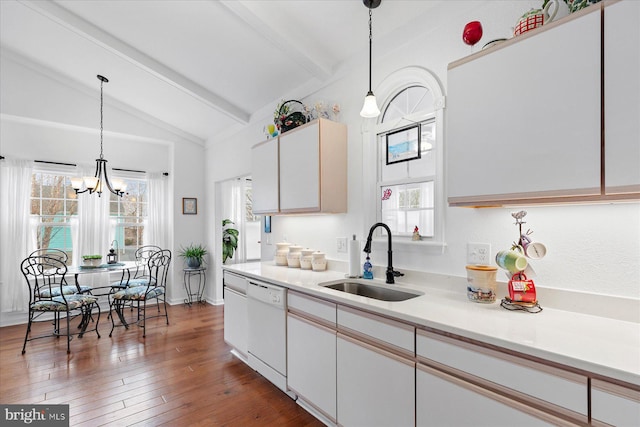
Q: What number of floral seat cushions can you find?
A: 4